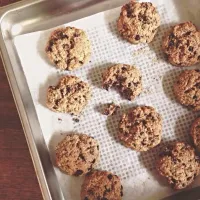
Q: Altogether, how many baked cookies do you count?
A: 11